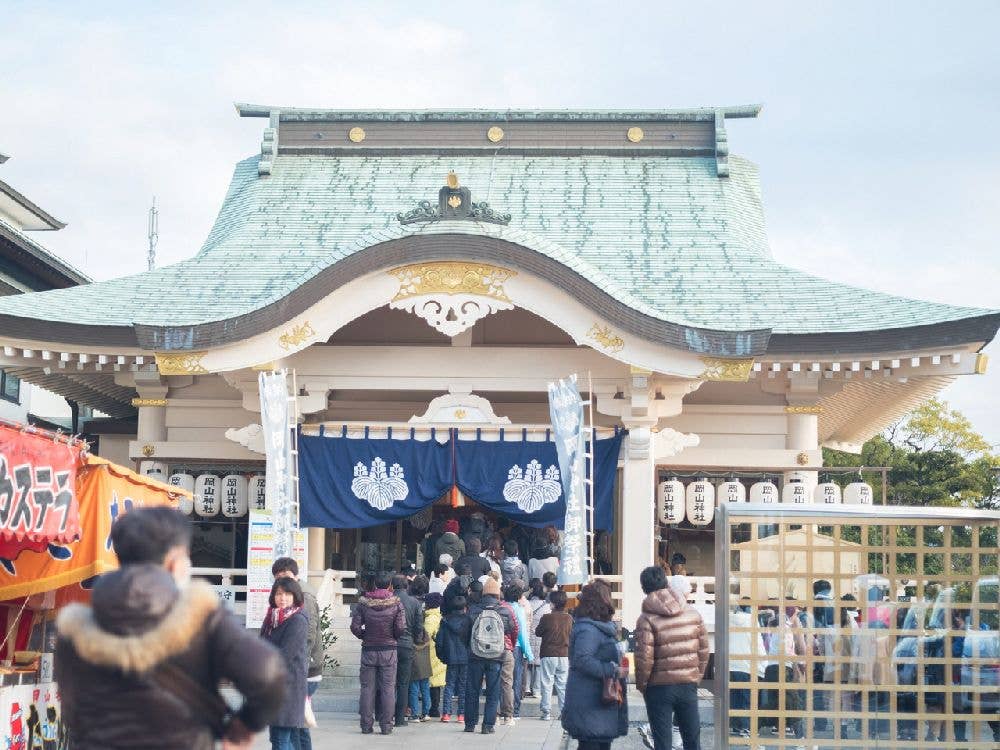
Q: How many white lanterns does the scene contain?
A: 12